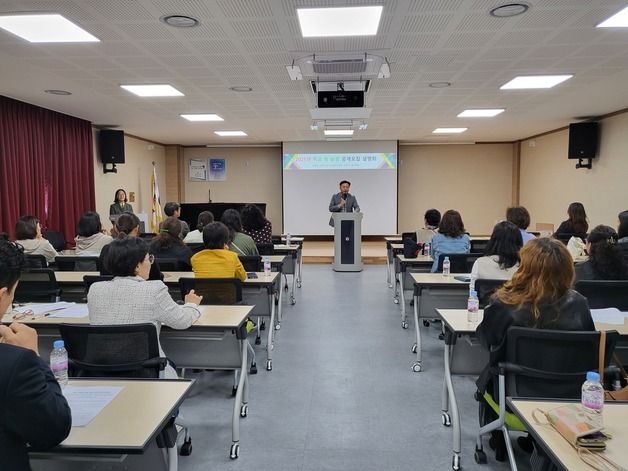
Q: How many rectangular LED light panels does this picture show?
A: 10